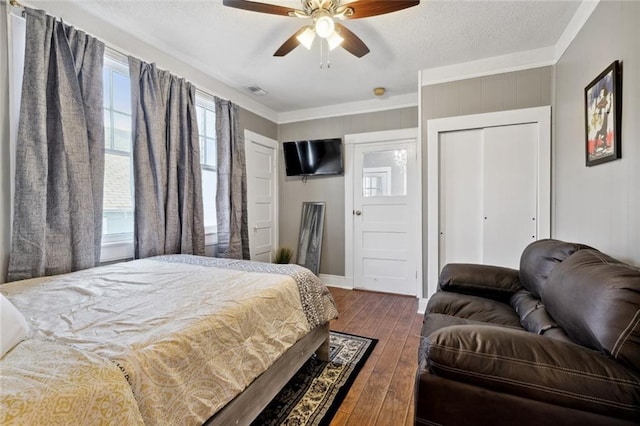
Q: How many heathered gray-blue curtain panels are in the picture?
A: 3